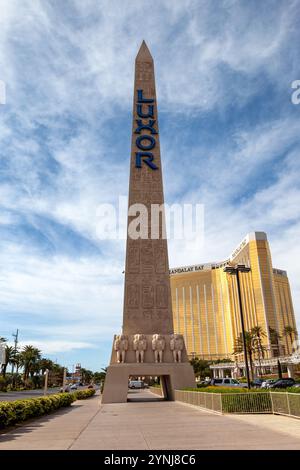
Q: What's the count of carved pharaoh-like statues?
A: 4